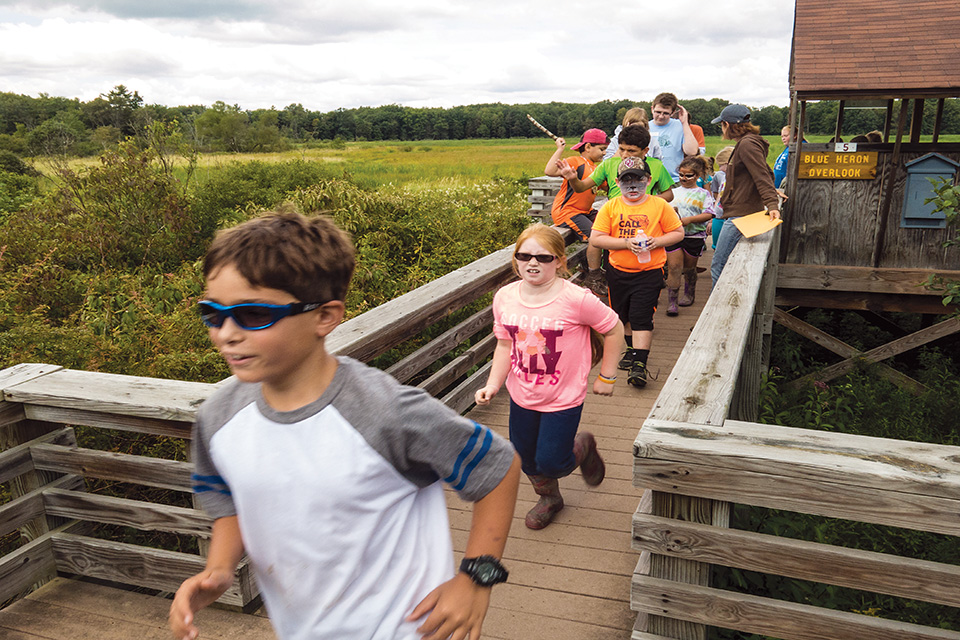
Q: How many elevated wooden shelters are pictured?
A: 1